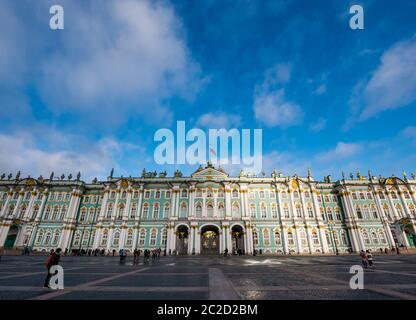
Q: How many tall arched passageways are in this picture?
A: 3